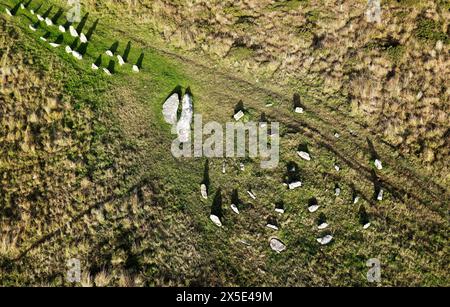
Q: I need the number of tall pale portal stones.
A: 2